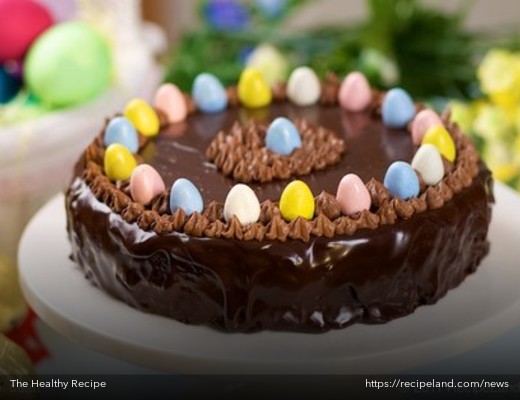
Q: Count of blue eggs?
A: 6